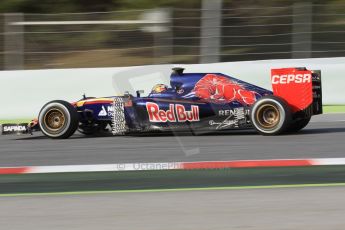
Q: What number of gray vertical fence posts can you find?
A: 4